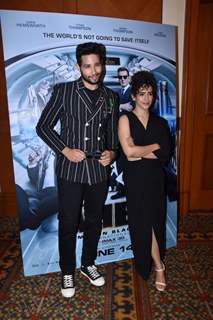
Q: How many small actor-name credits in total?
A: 4